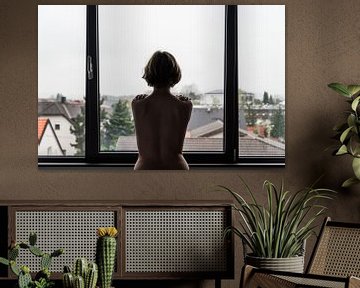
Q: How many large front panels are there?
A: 2